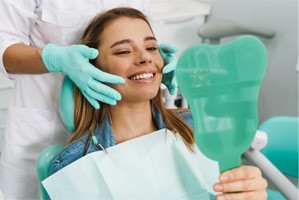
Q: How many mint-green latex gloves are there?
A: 2